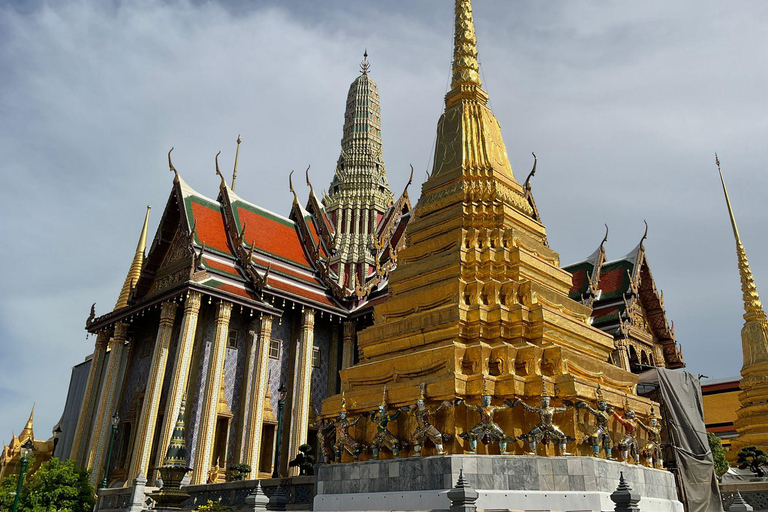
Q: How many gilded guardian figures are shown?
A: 9